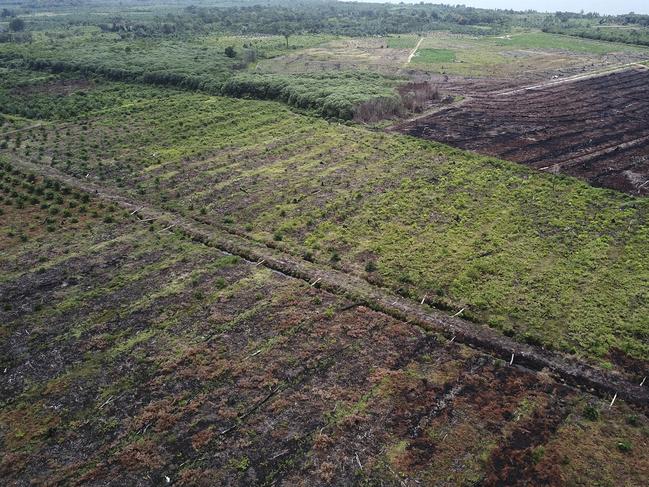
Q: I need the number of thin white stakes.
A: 11